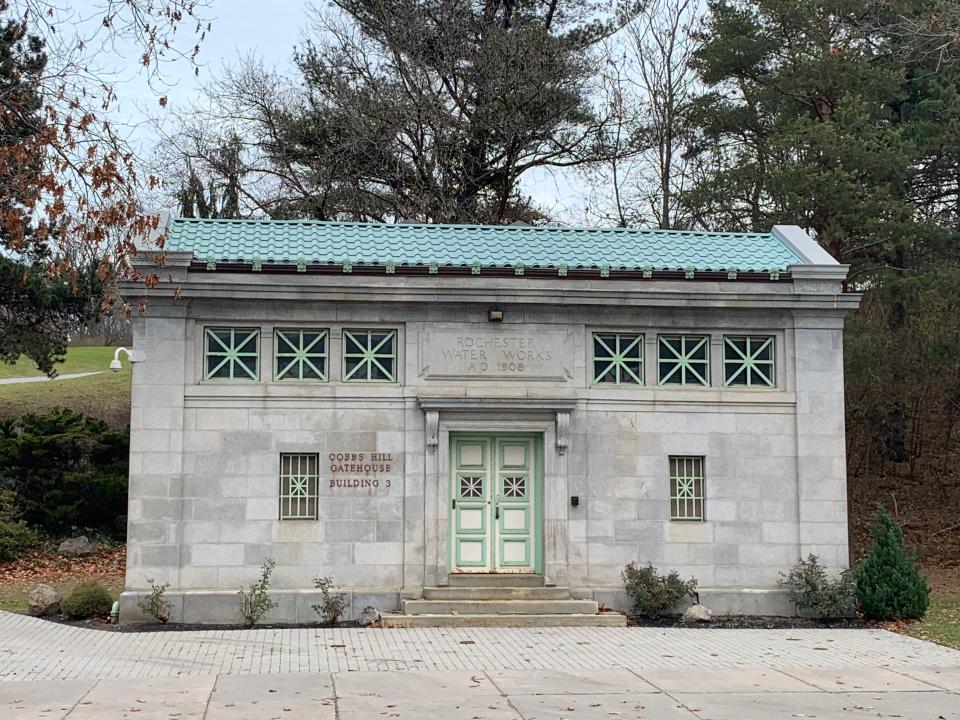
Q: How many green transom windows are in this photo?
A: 6